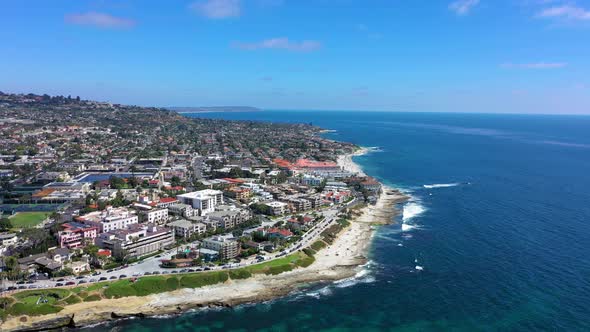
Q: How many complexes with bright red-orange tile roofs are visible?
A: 1